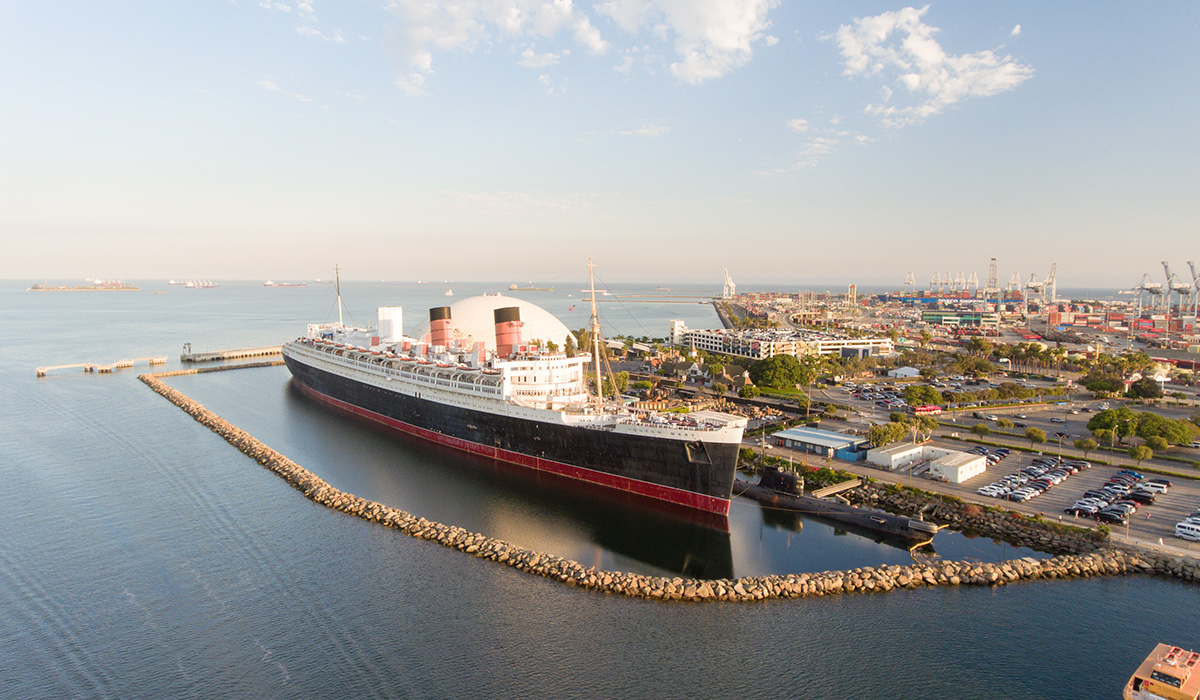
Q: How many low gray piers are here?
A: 2